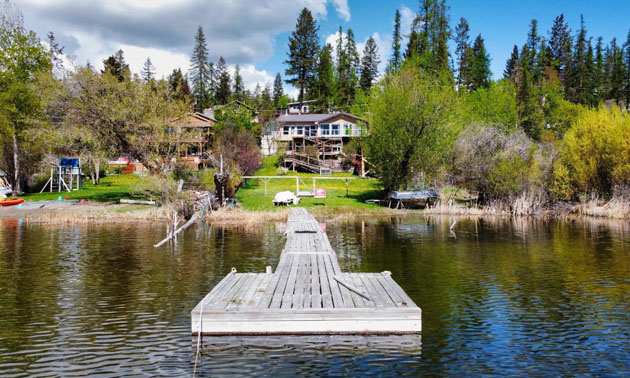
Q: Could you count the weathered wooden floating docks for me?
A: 1